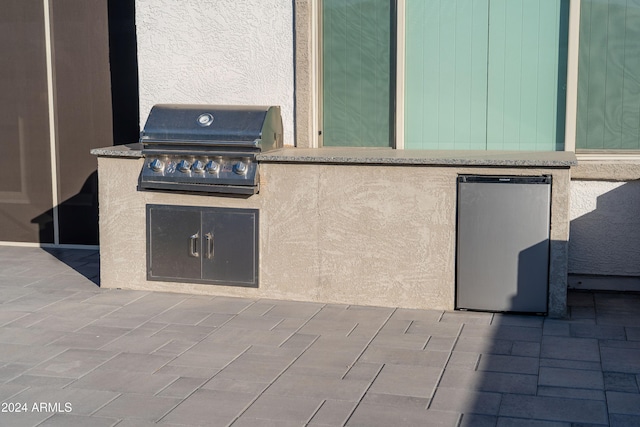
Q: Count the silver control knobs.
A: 5